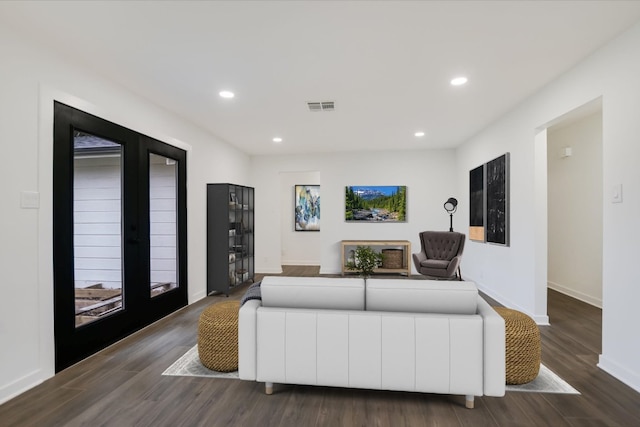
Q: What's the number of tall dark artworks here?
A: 2